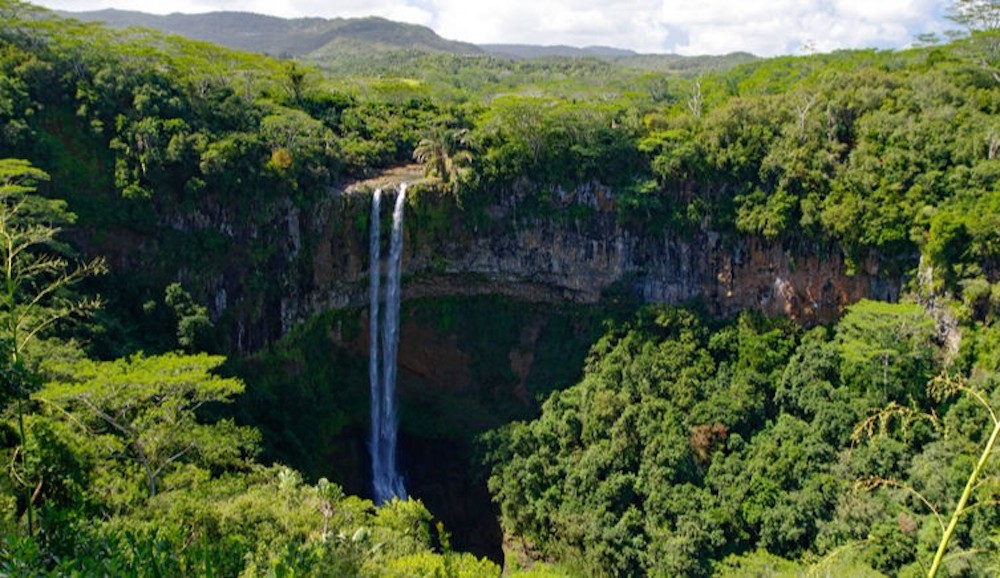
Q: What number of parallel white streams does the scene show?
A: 2